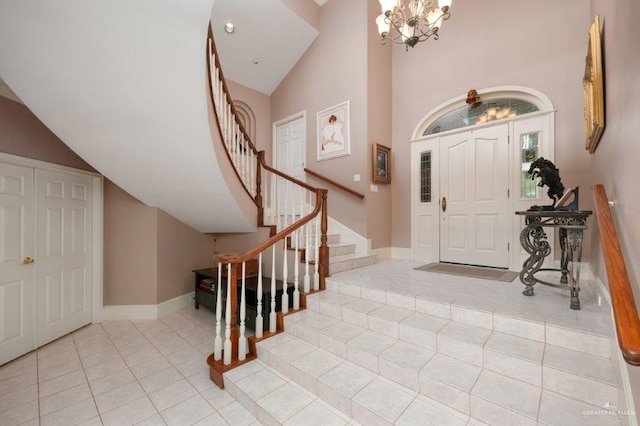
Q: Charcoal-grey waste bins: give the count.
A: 0